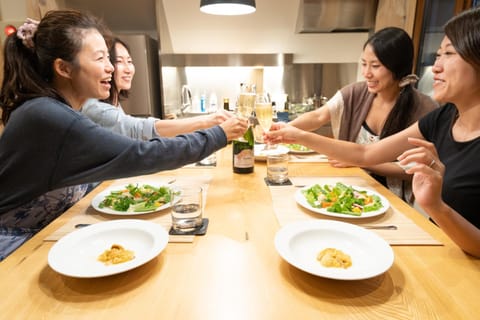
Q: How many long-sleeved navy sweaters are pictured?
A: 1